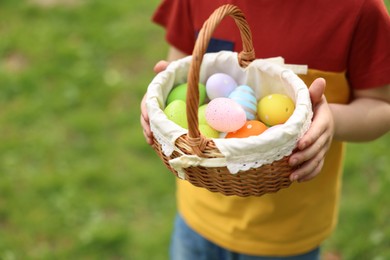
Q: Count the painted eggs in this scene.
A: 9